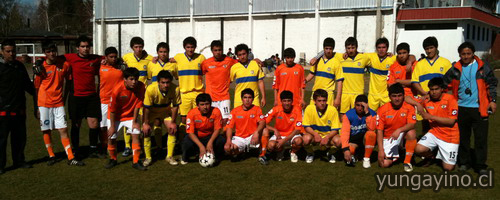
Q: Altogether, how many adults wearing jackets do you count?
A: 2